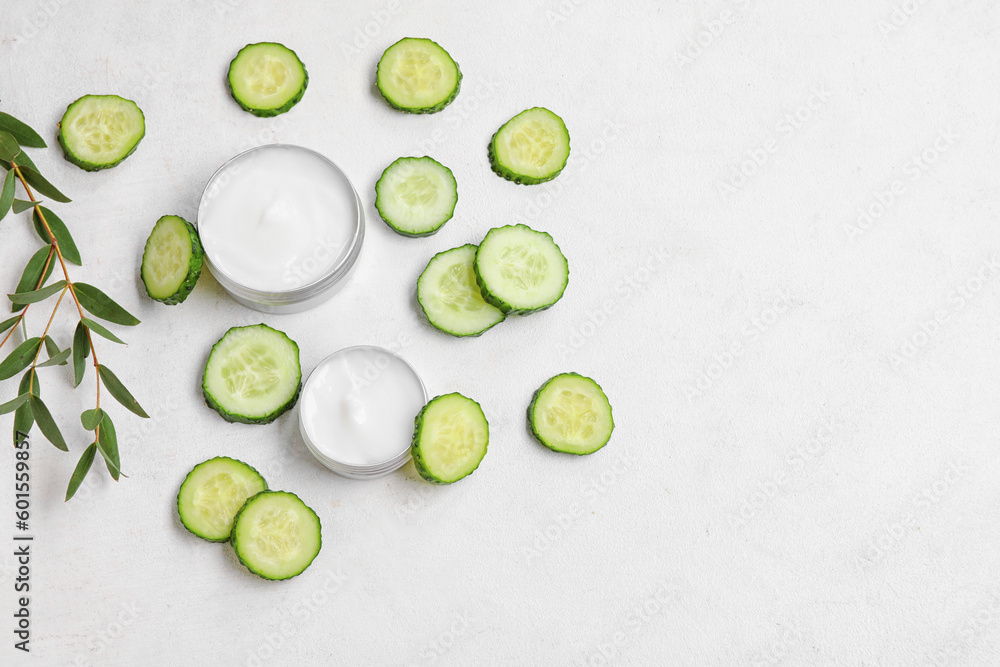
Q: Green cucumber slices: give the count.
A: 13